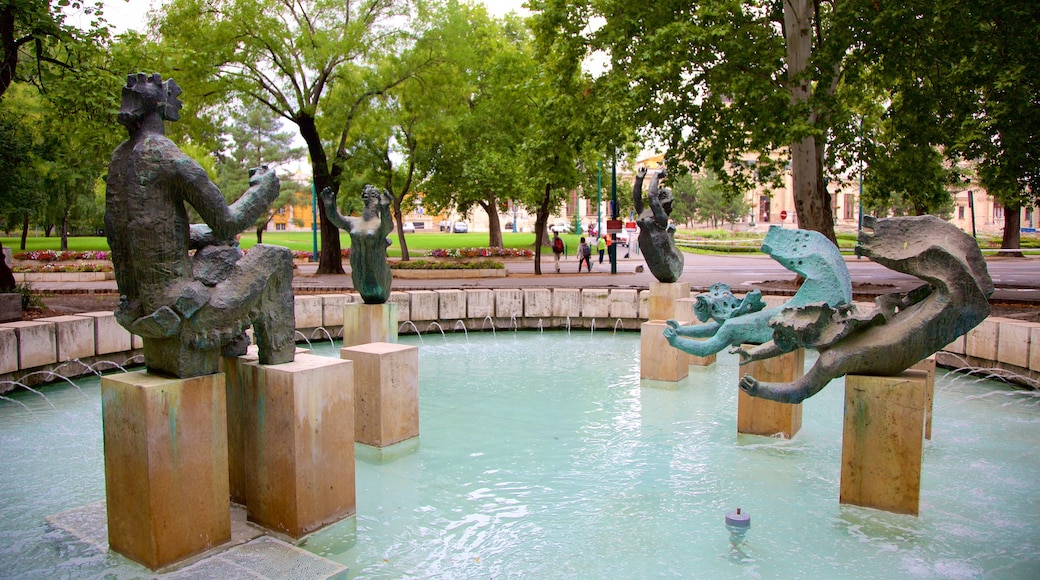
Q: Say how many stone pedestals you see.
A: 11